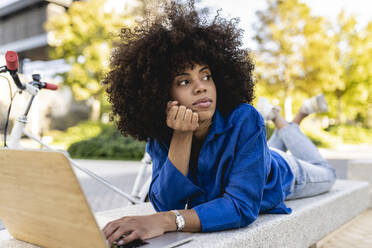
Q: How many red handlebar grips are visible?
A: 2